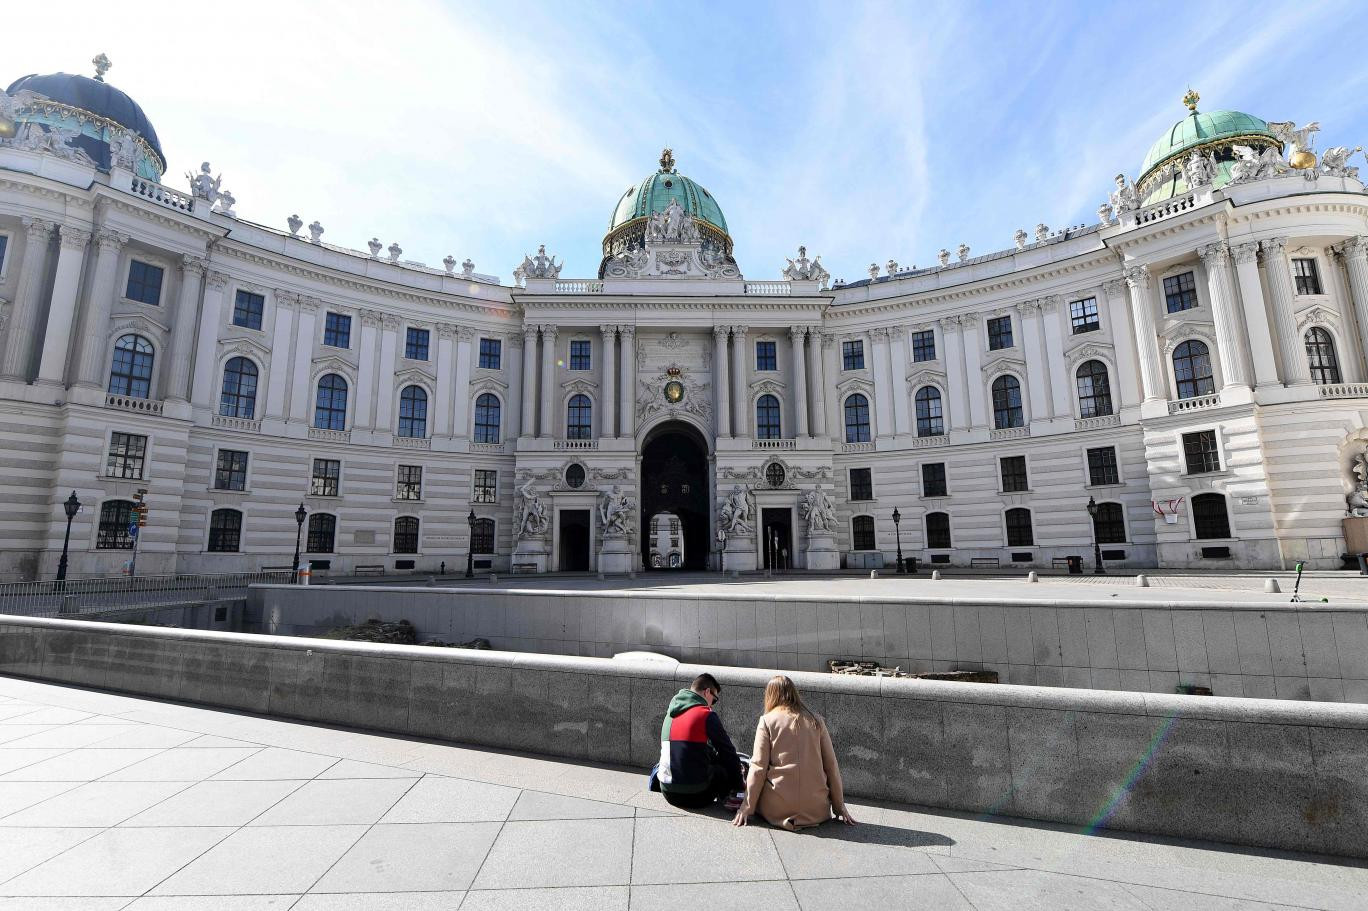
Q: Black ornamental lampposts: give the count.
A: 5